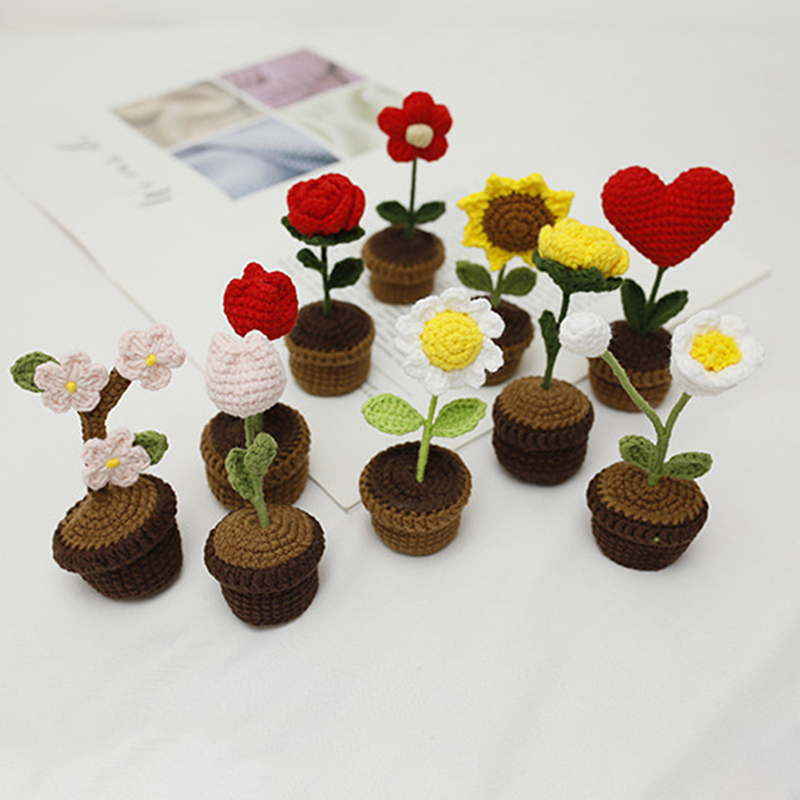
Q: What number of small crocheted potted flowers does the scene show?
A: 10